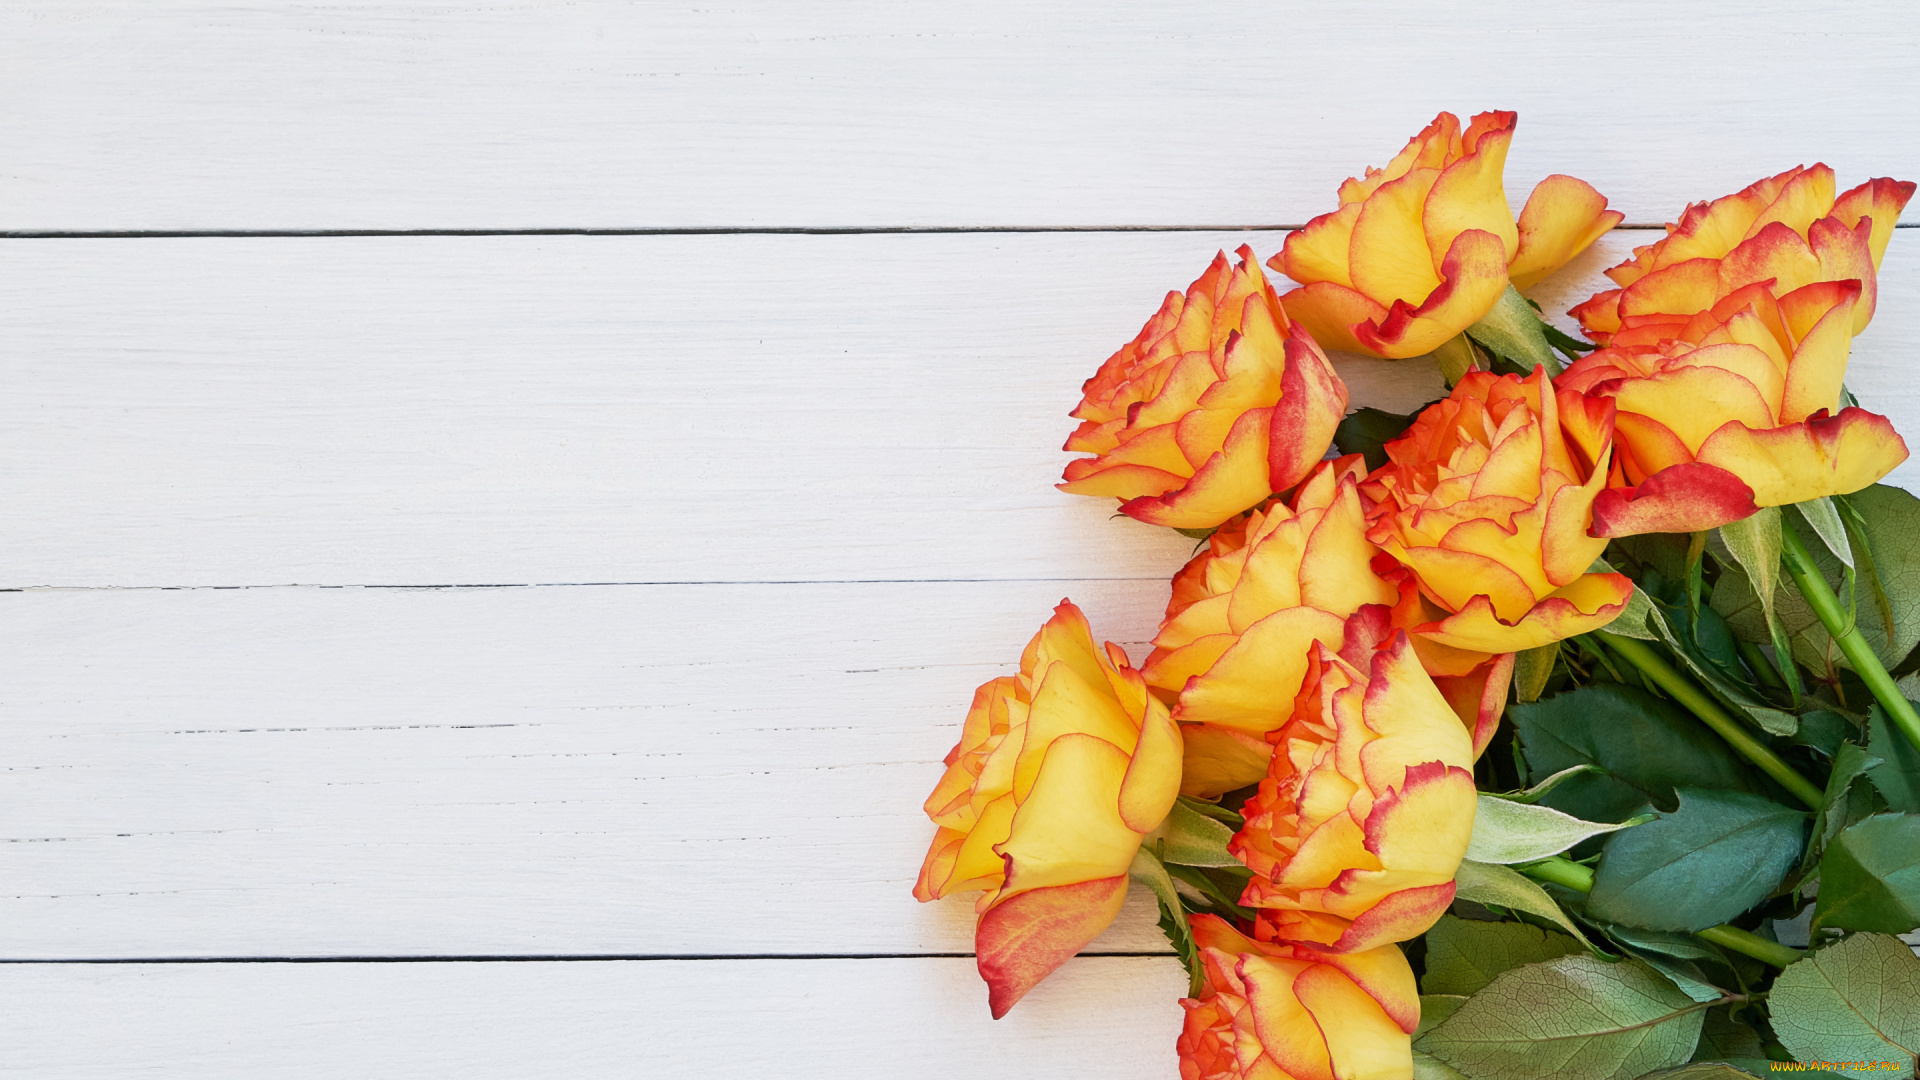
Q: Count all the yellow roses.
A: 9